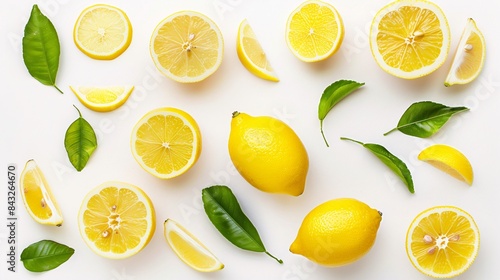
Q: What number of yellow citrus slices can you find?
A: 13